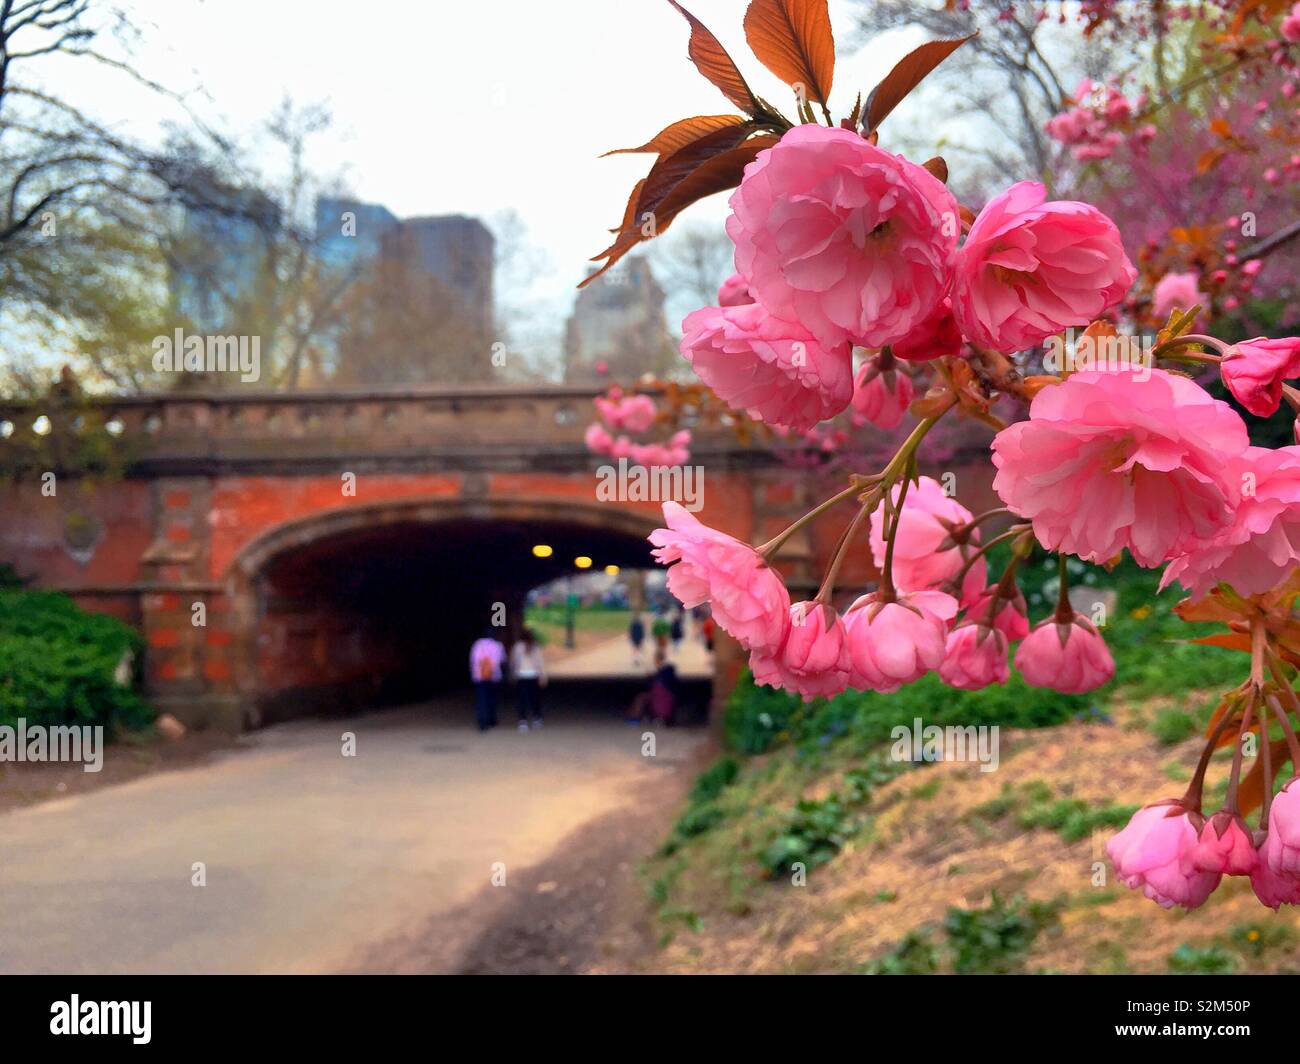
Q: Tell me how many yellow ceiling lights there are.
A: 3